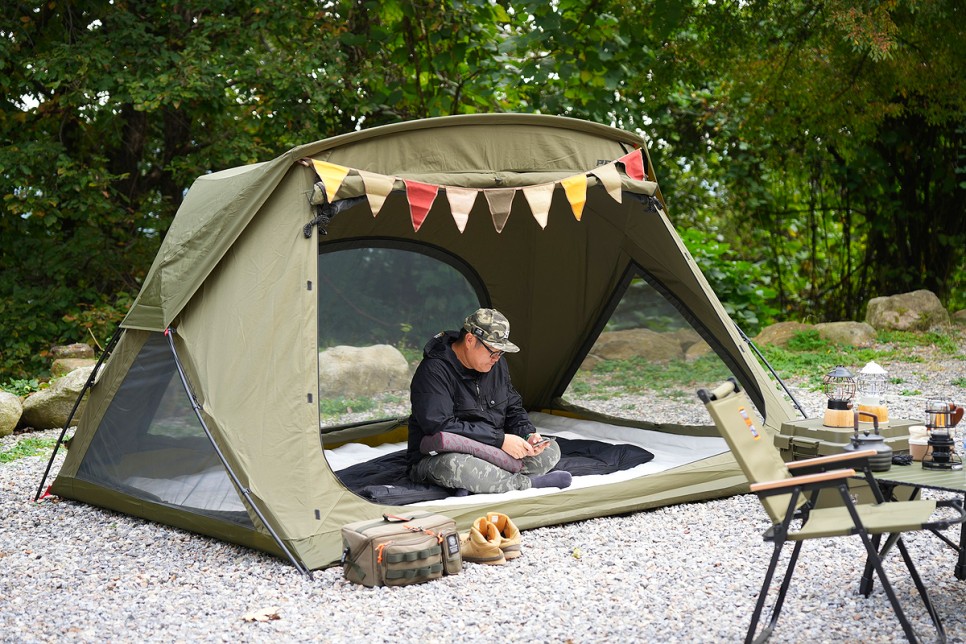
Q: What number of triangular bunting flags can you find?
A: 9